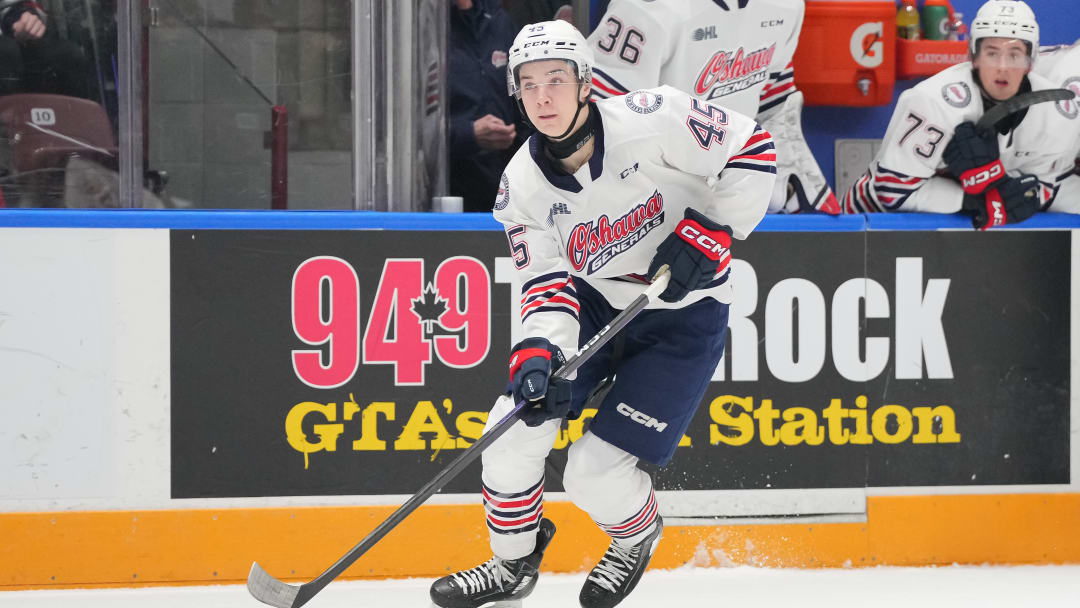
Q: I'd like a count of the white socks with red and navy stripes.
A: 2